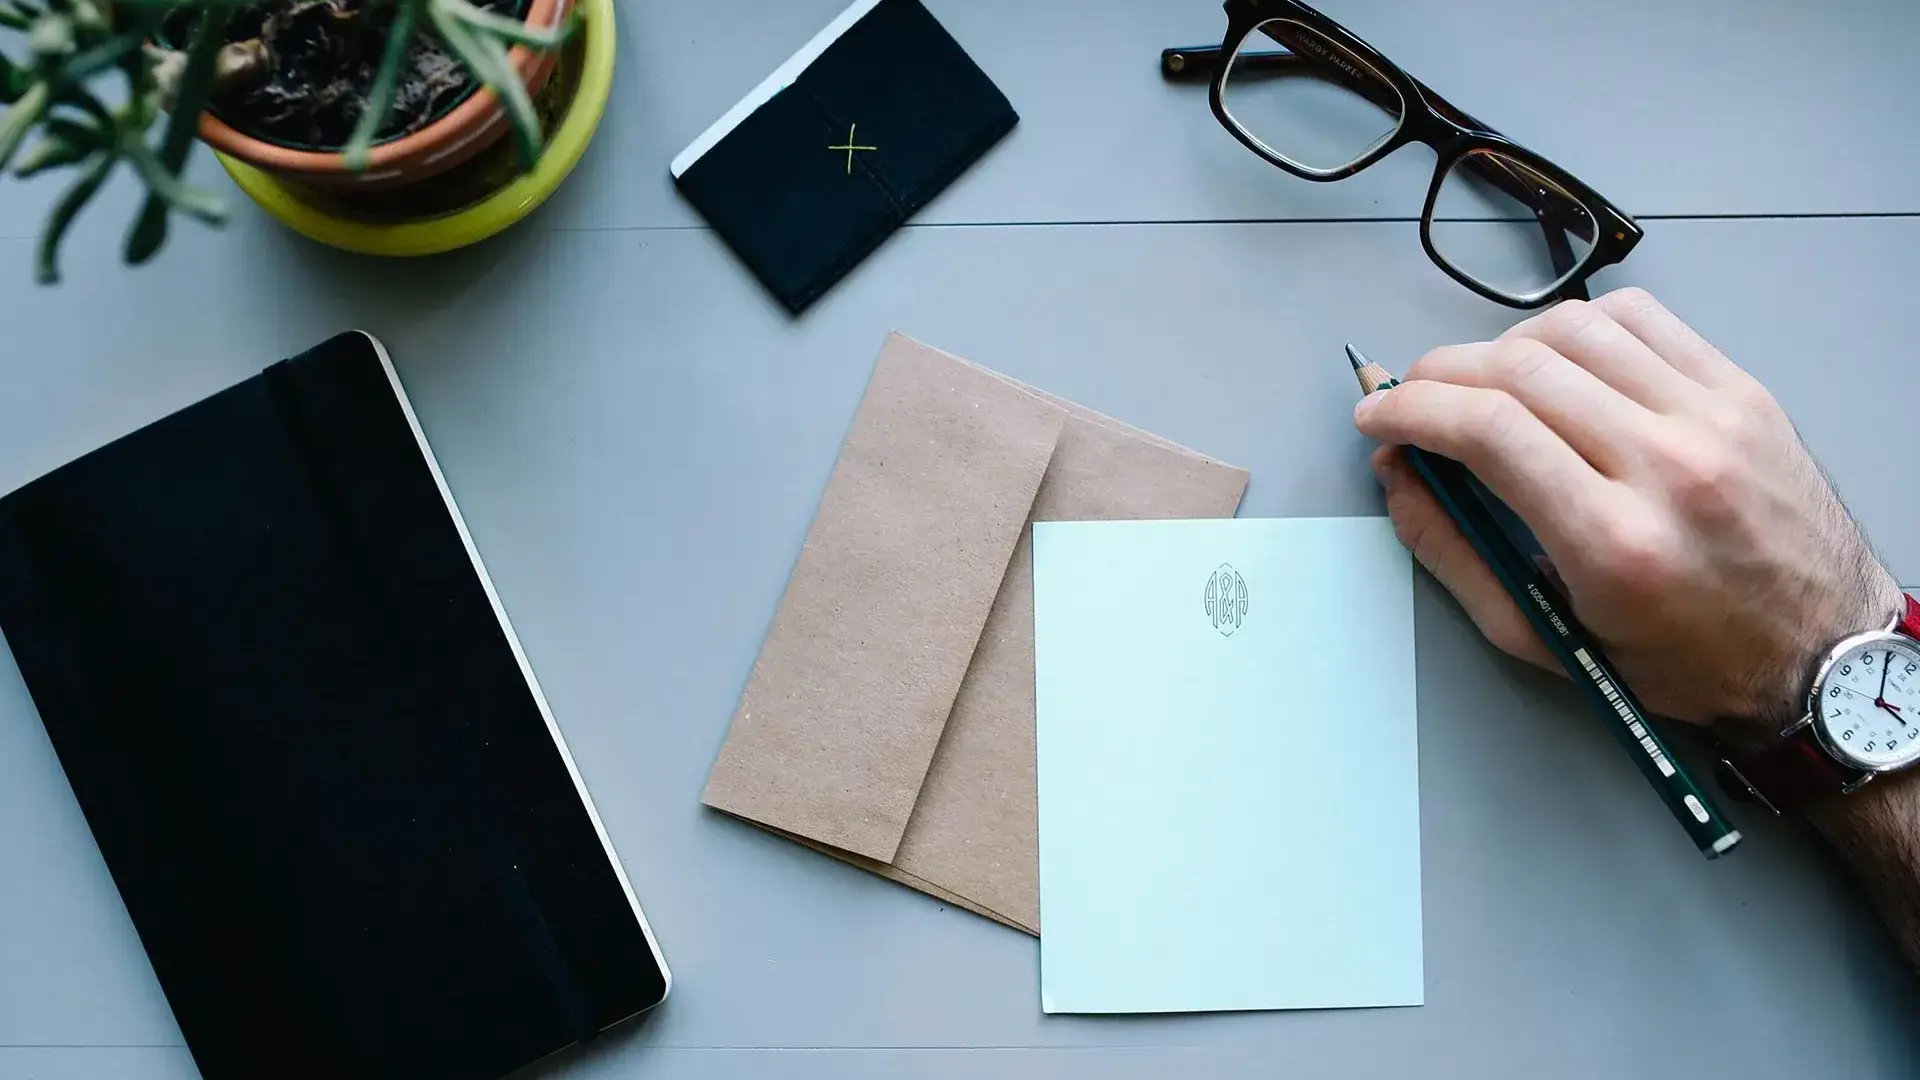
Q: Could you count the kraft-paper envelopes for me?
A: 1